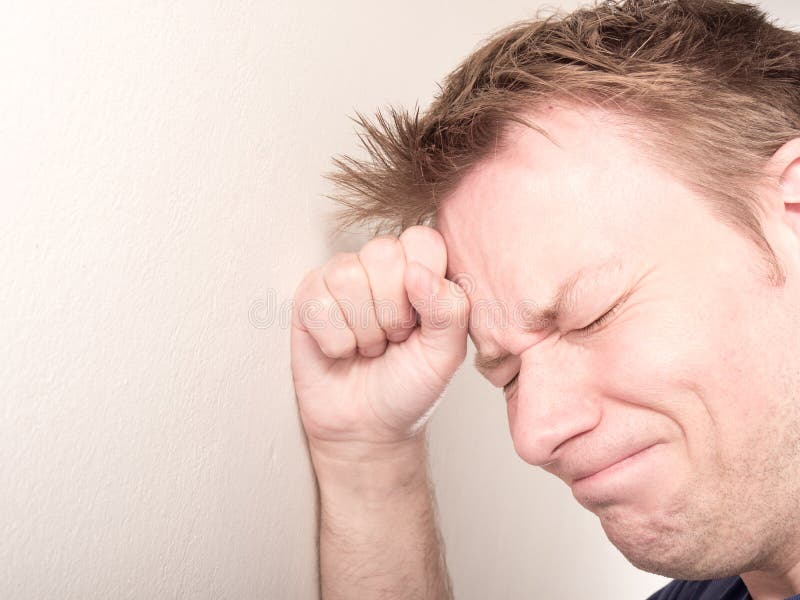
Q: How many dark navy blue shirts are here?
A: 1